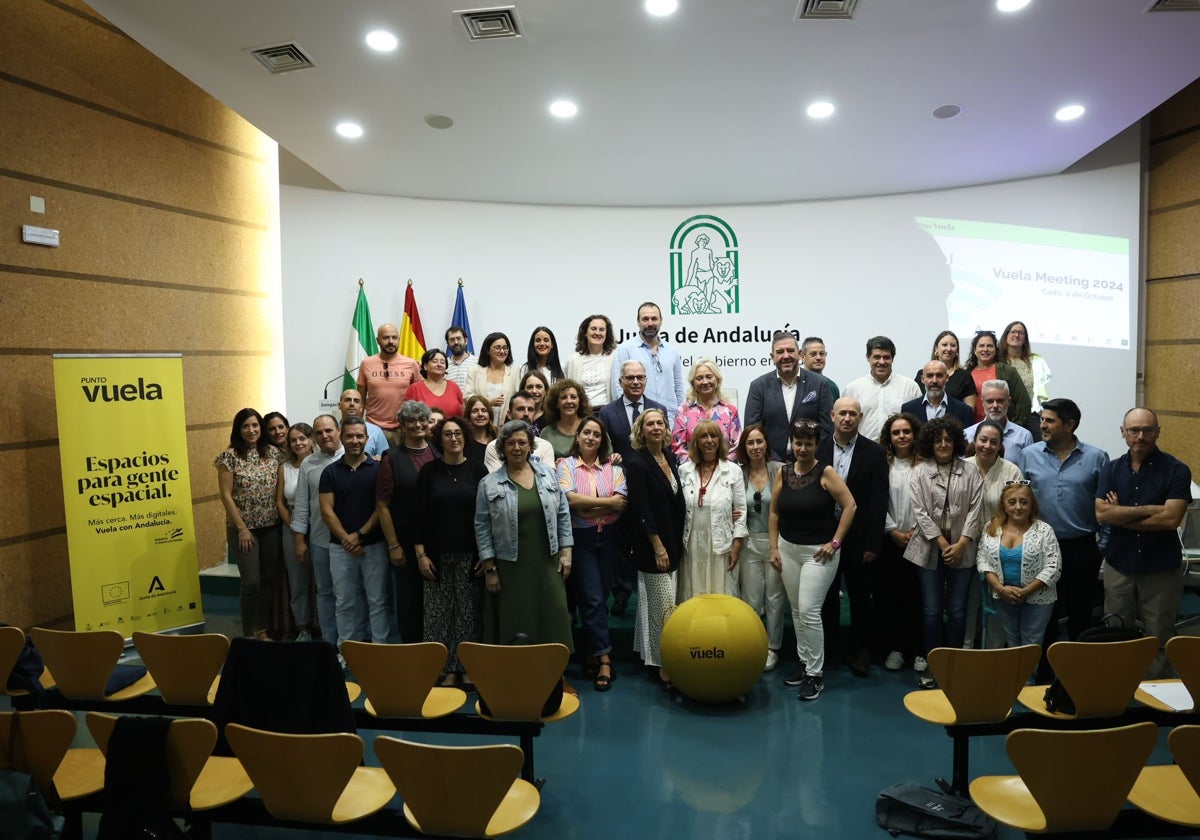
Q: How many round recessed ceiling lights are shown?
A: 7